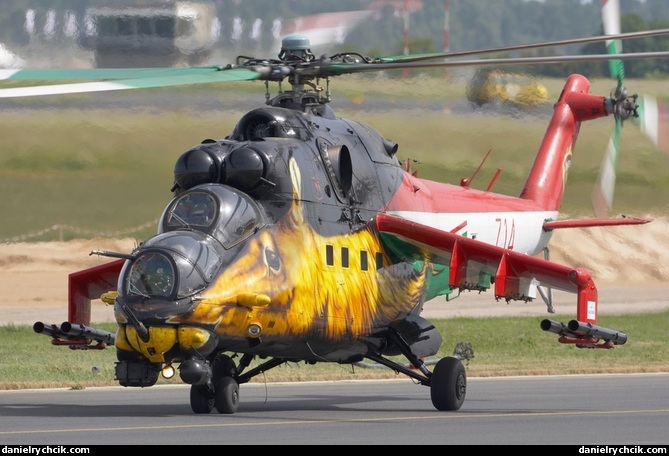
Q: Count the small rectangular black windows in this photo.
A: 4